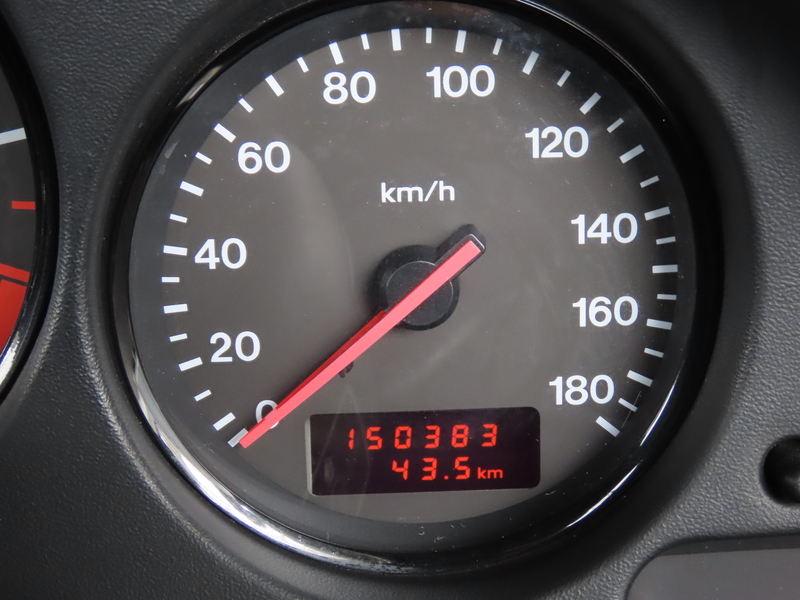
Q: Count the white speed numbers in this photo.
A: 10